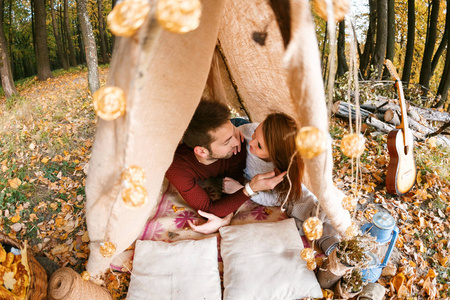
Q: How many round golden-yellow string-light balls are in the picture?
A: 15